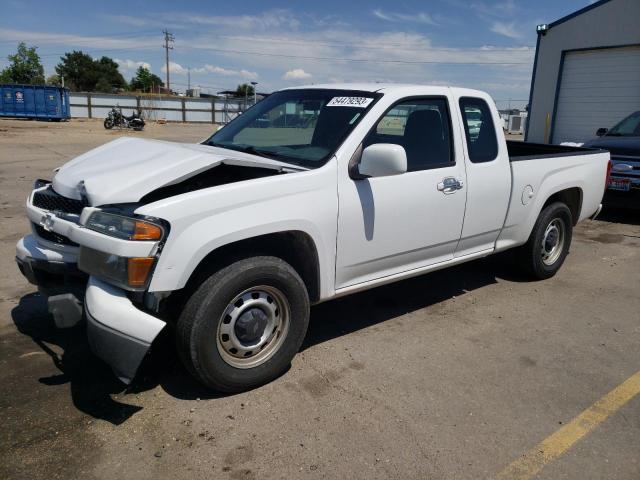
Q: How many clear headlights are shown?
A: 2